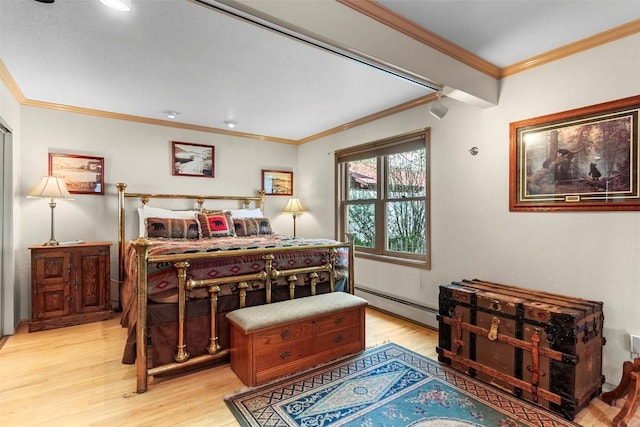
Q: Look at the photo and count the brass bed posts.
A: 4